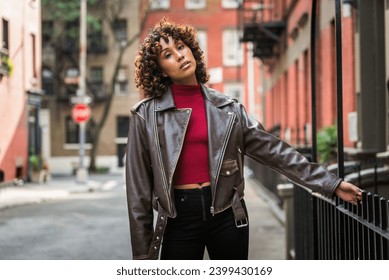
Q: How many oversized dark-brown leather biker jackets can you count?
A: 1